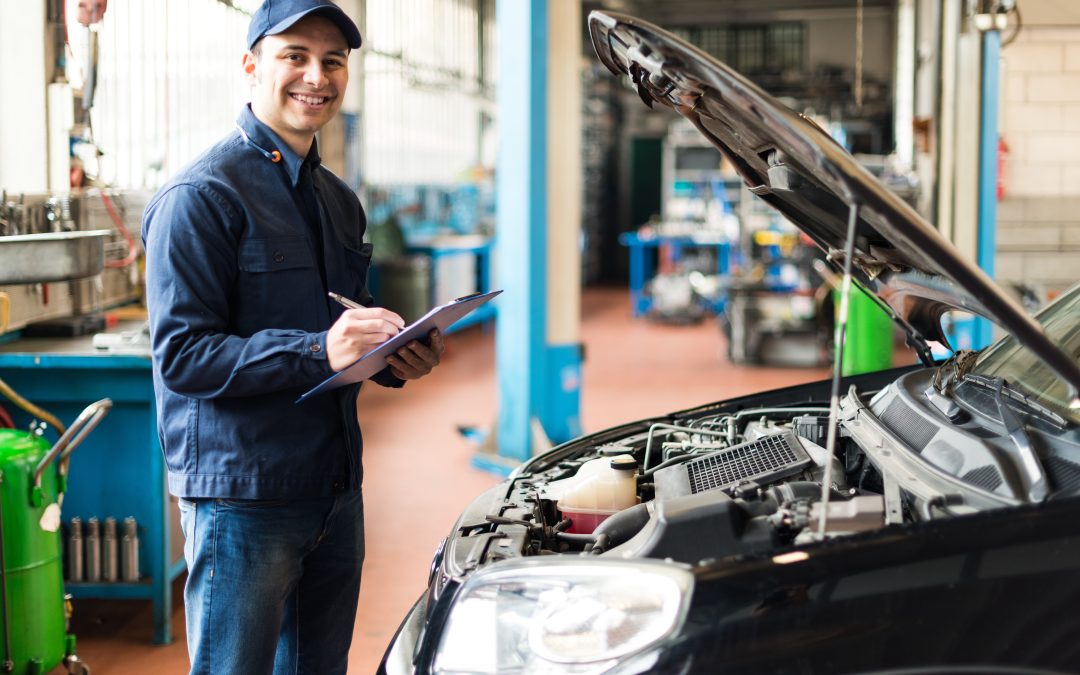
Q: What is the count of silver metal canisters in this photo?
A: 4